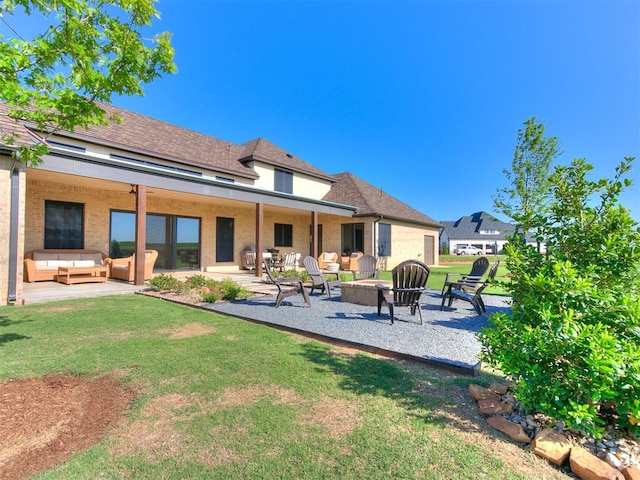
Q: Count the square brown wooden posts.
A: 3